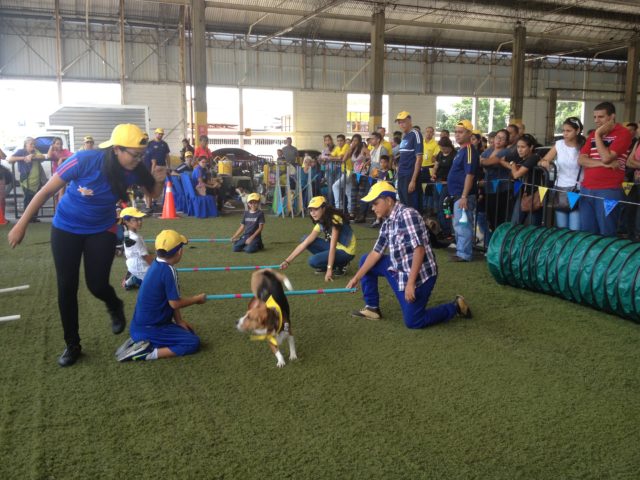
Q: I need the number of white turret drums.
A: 0